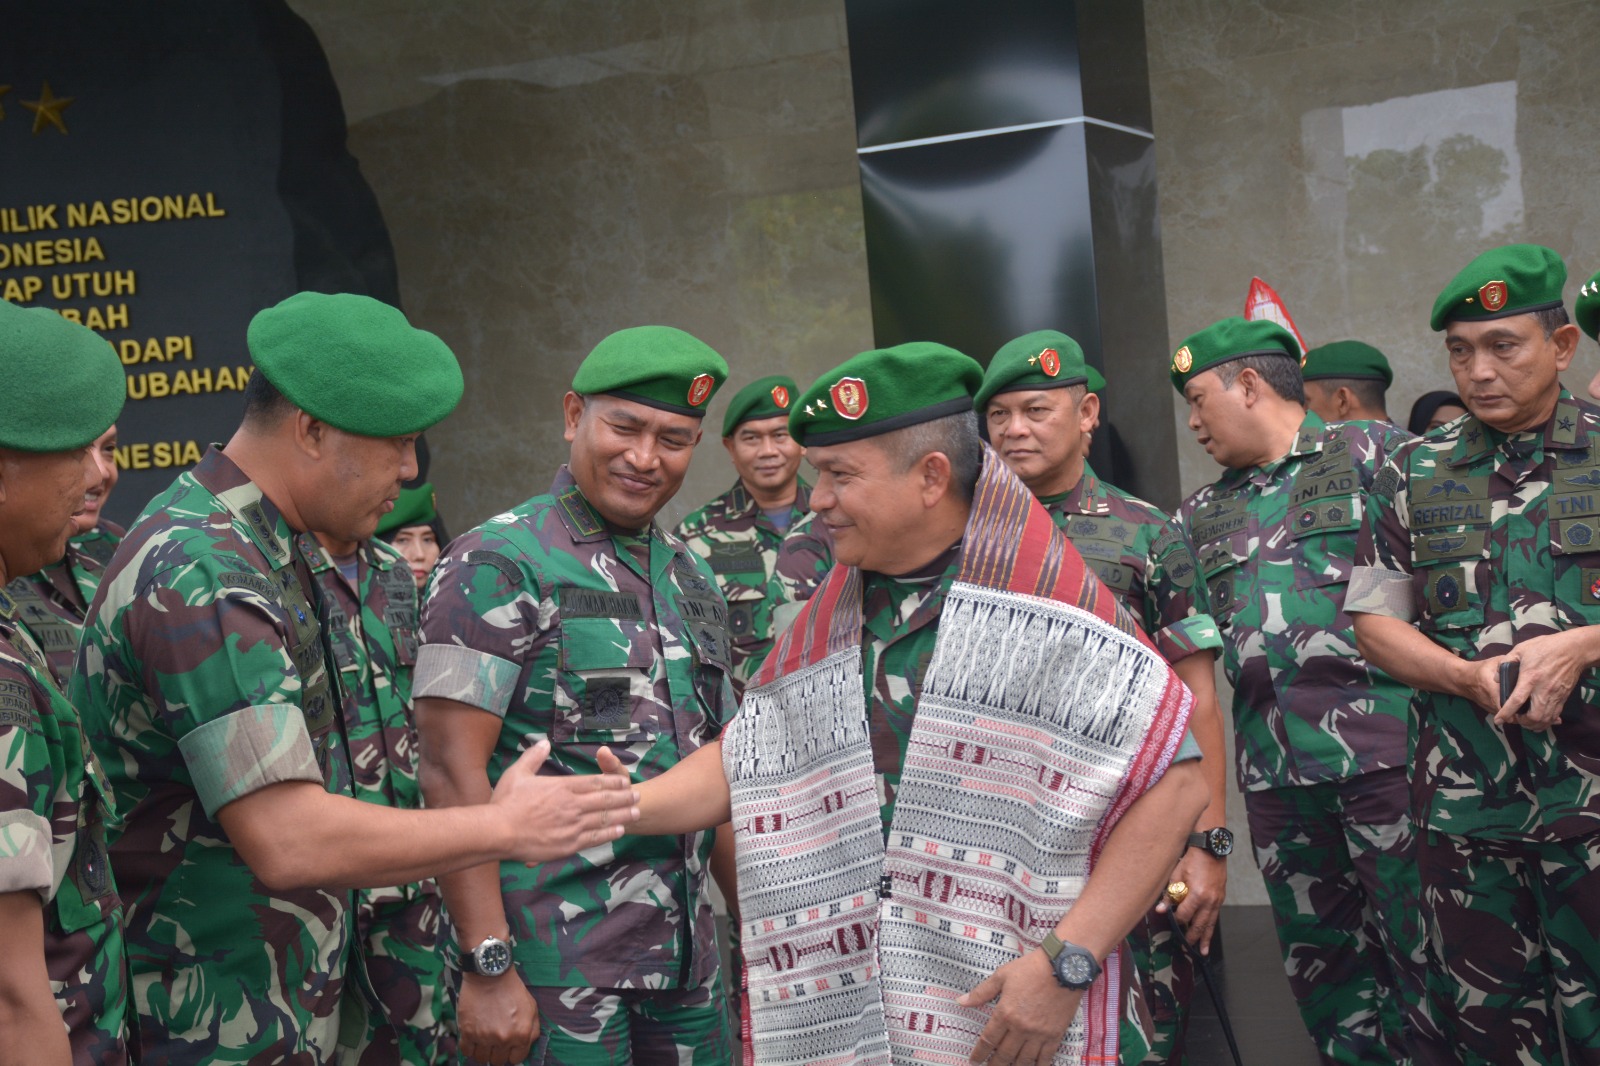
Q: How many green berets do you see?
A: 12